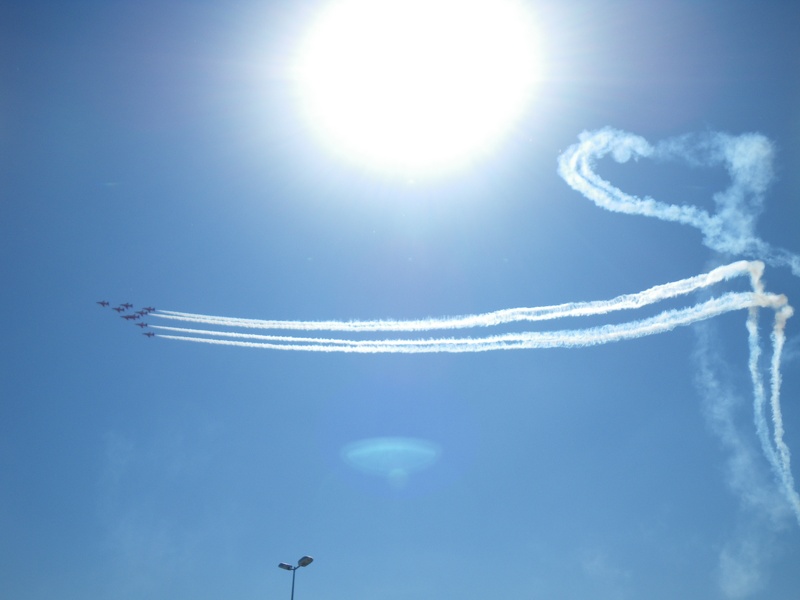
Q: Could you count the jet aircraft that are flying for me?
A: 9